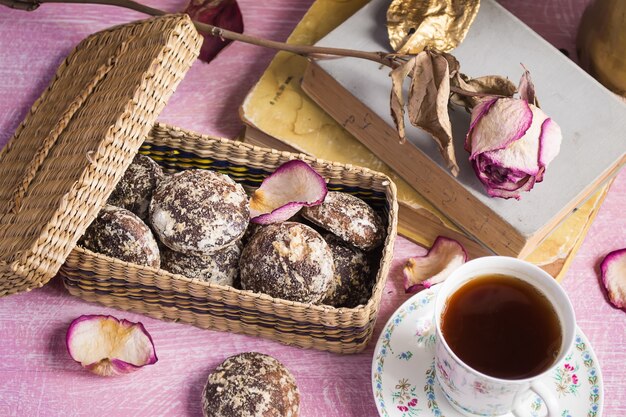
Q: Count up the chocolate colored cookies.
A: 8